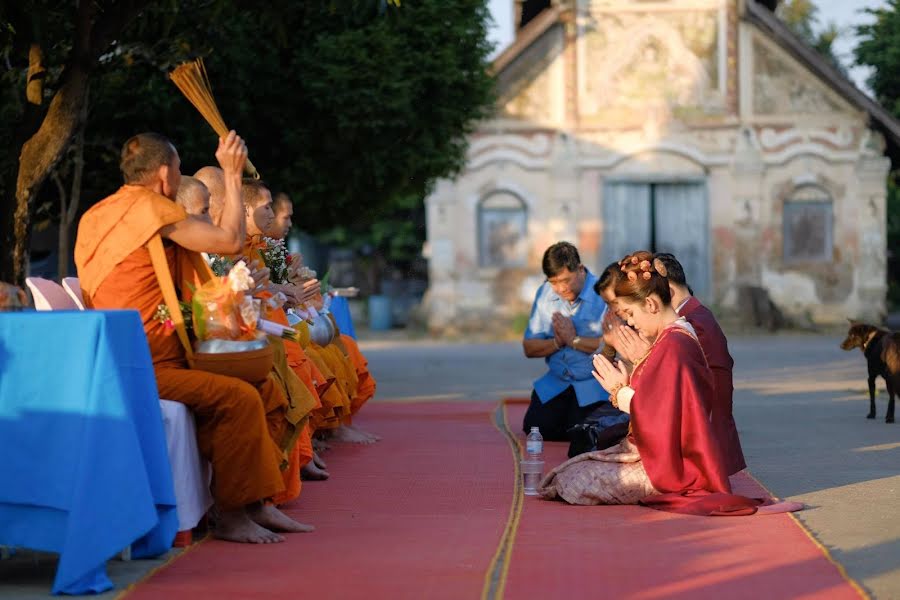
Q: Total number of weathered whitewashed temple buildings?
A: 1